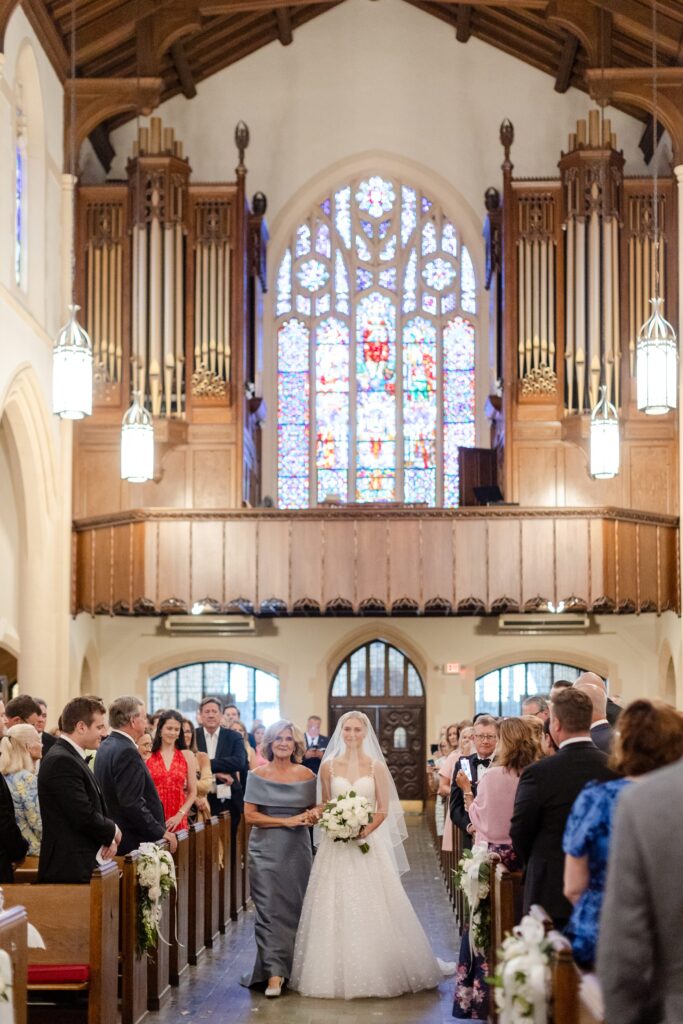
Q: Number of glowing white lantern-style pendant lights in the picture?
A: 4